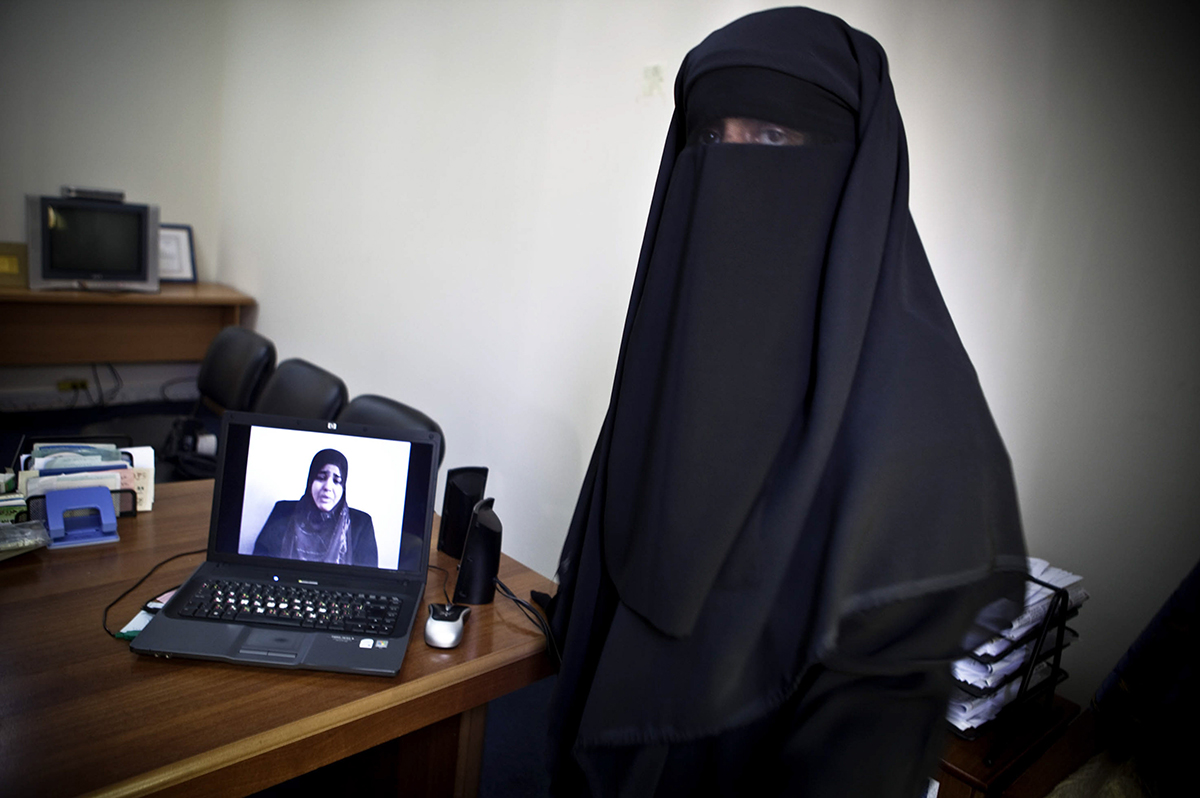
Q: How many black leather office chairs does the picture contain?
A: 3